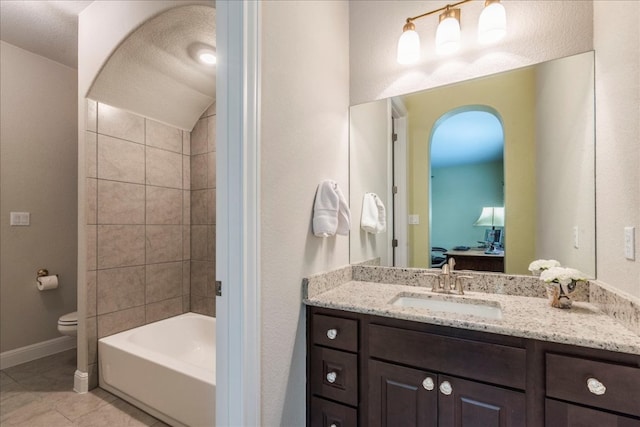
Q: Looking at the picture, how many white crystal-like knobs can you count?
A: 6